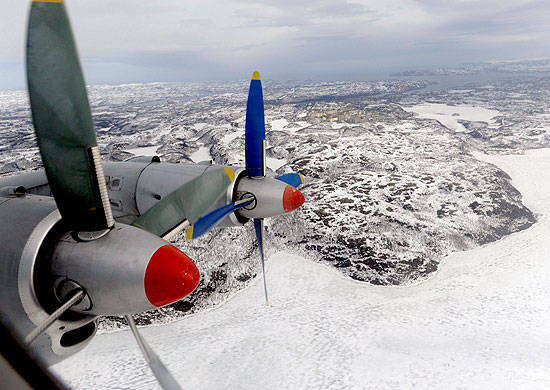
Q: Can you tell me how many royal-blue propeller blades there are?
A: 4